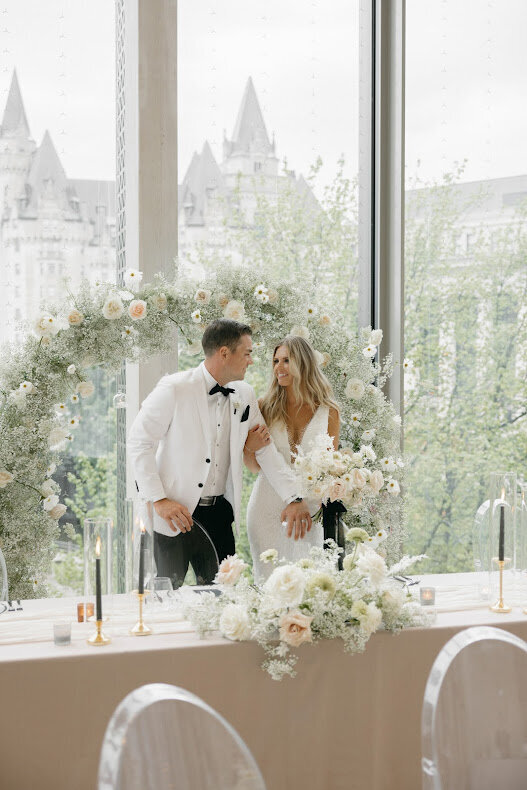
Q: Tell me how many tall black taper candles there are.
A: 3